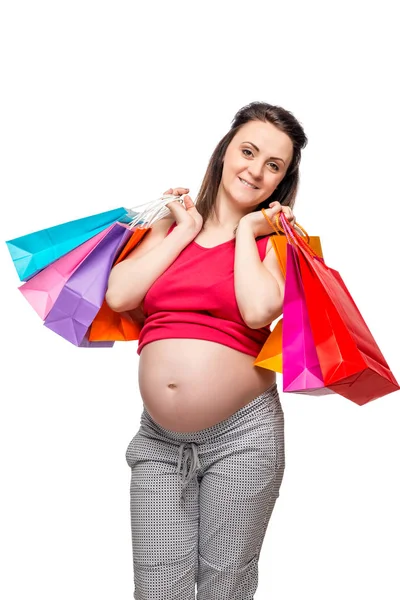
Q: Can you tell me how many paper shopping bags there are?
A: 7